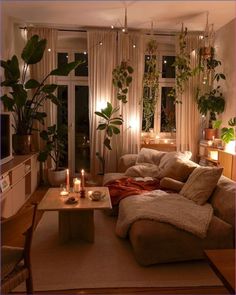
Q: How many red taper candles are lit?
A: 2